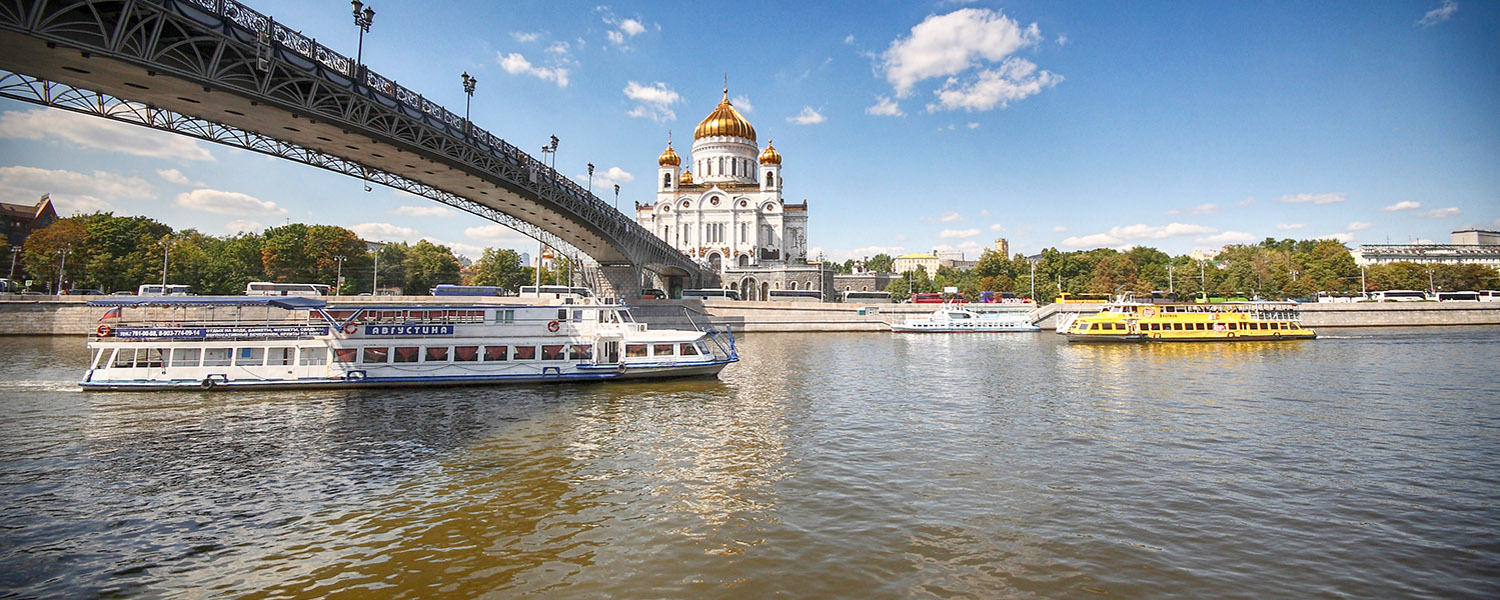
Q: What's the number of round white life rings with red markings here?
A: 3